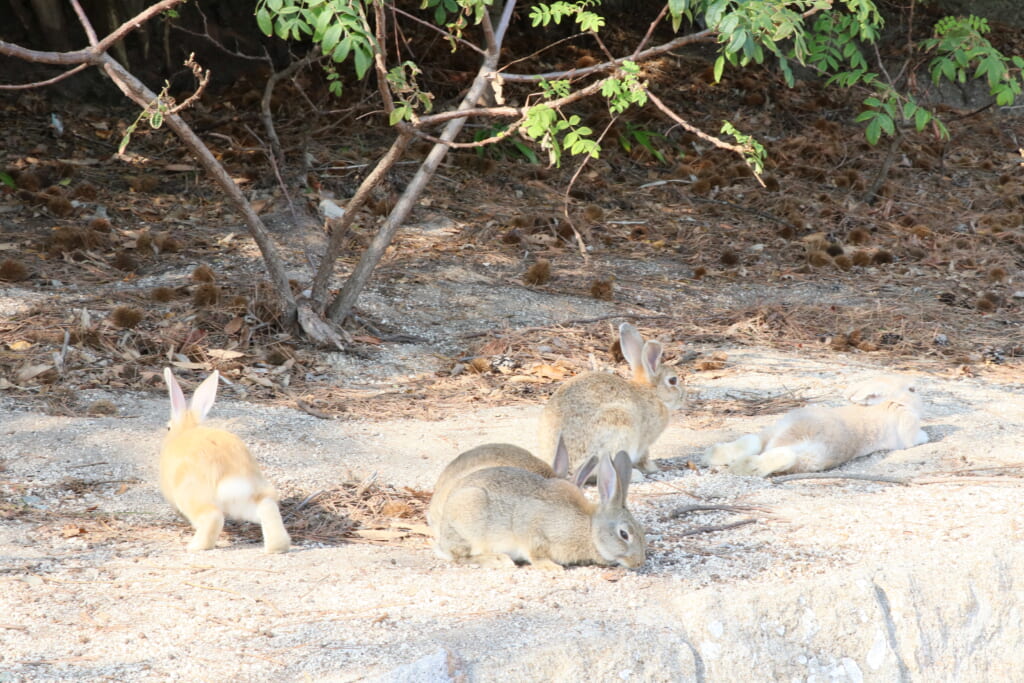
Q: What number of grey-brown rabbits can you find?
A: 3